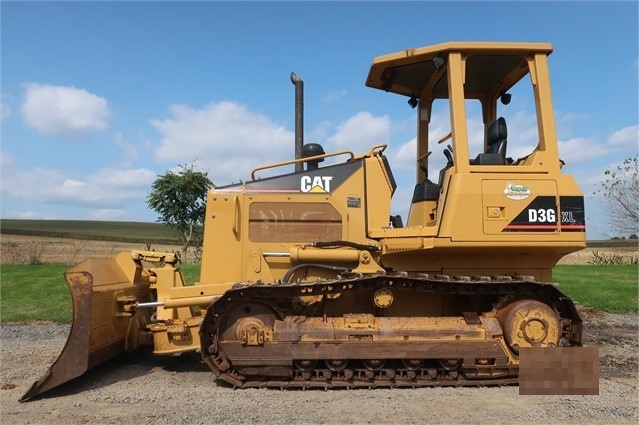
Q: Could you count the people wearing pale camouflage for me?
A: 0